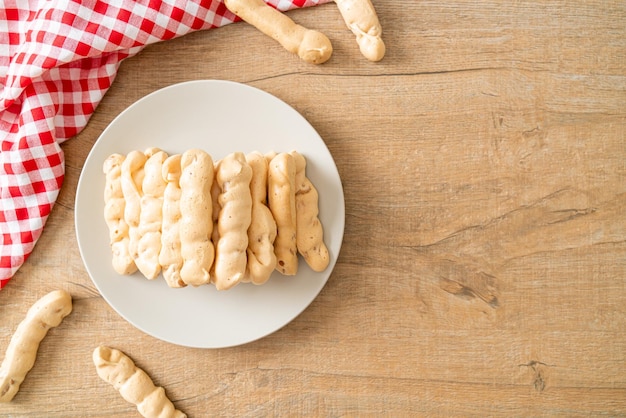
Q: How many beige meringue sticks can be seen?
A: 13